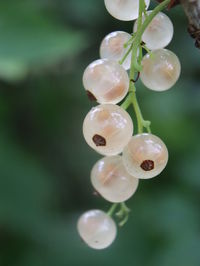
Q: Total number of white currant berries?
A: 9